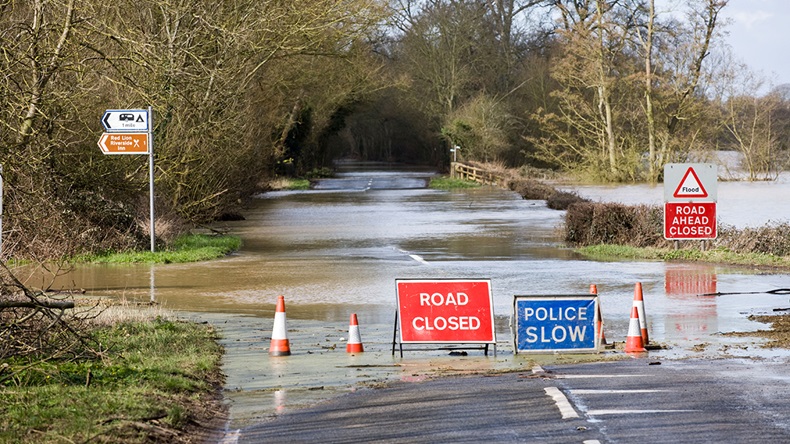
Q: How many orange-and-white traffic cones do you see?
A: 5